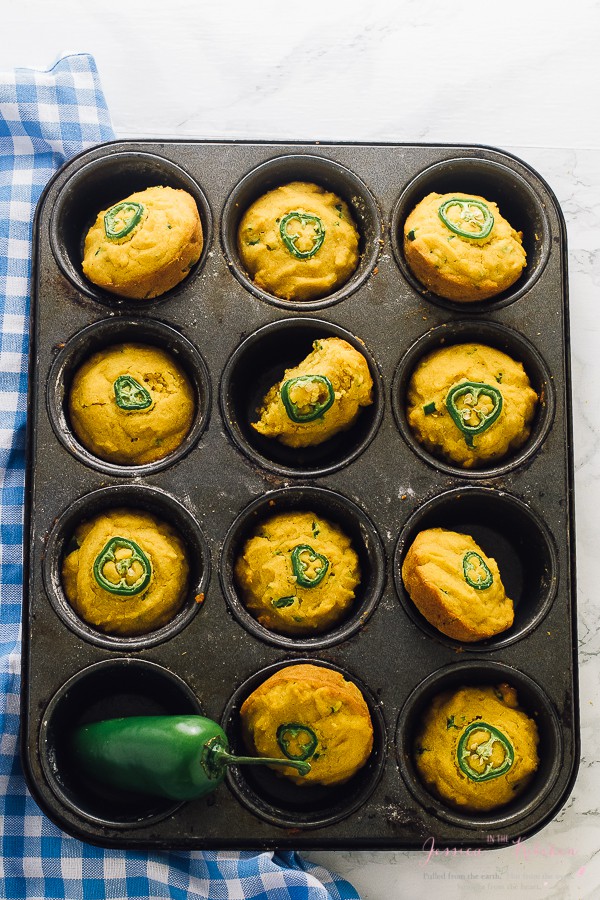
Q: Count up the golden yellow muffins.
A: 11